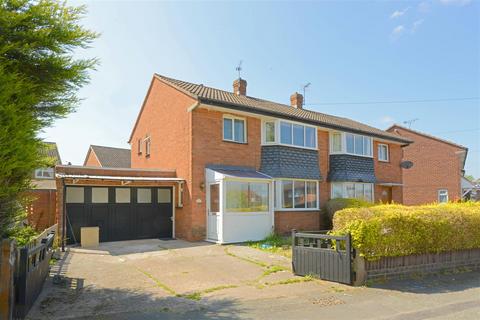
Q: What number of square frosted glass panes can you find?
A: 5